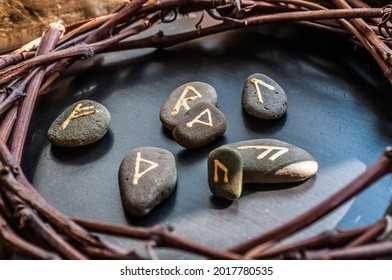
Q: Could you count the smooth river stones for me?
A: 7